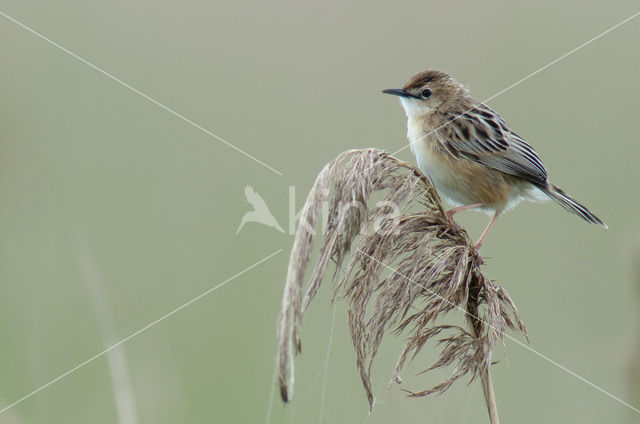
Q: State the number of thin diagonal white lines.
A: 4